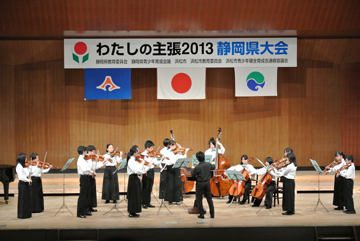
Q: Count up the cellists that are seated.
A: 2